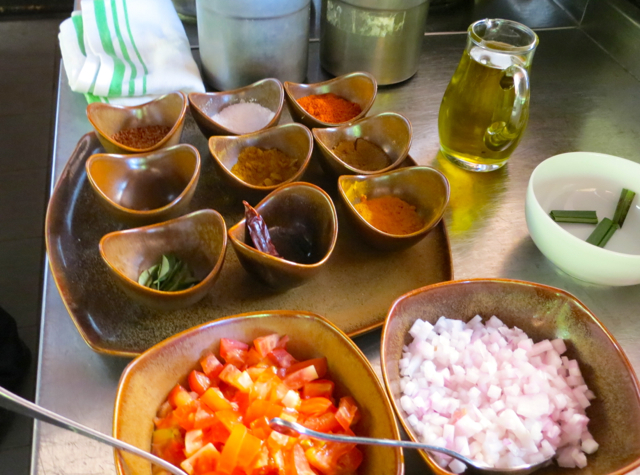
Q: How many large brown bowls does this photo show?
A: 2